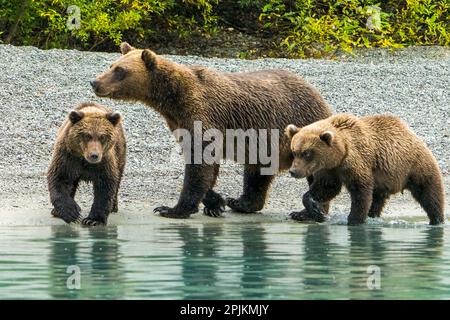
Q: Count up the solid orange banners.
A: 0